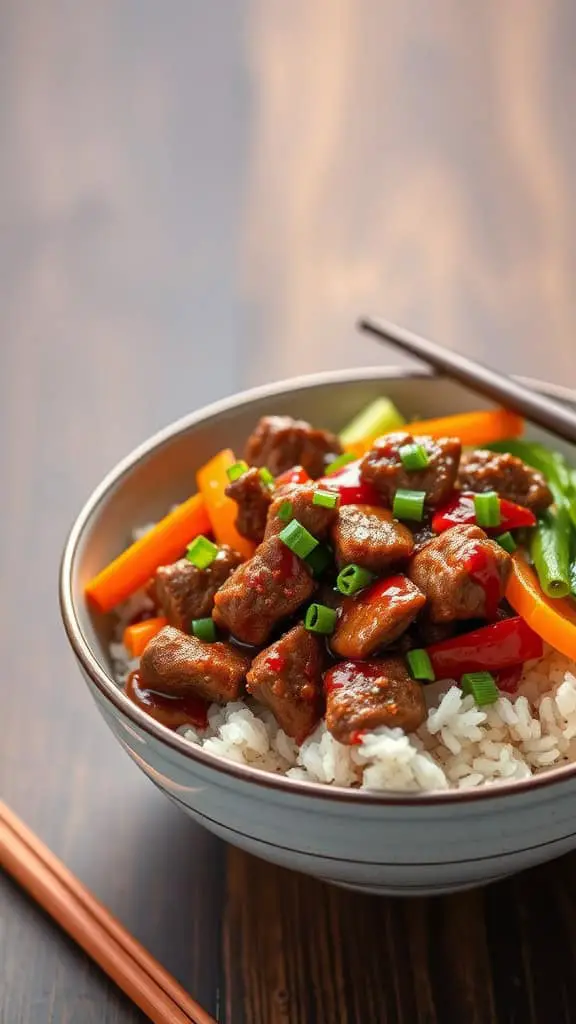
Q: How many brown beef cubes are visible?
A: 13